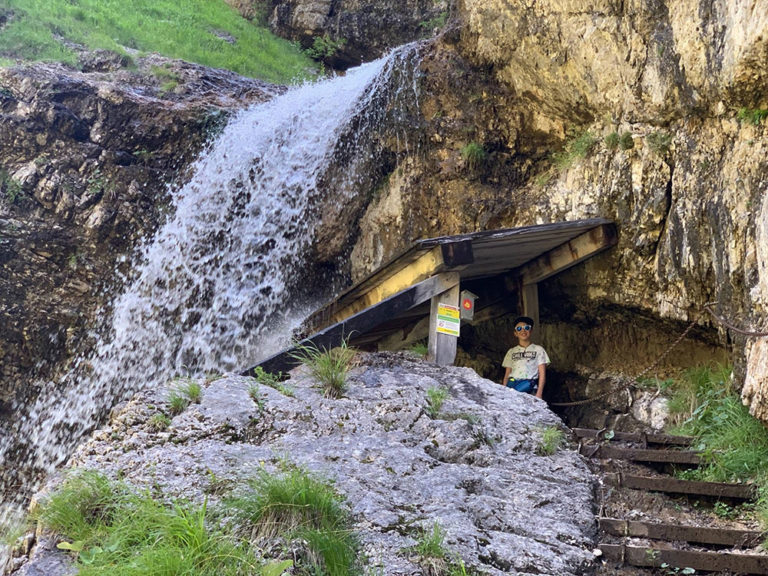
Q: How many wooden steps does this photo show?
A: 5